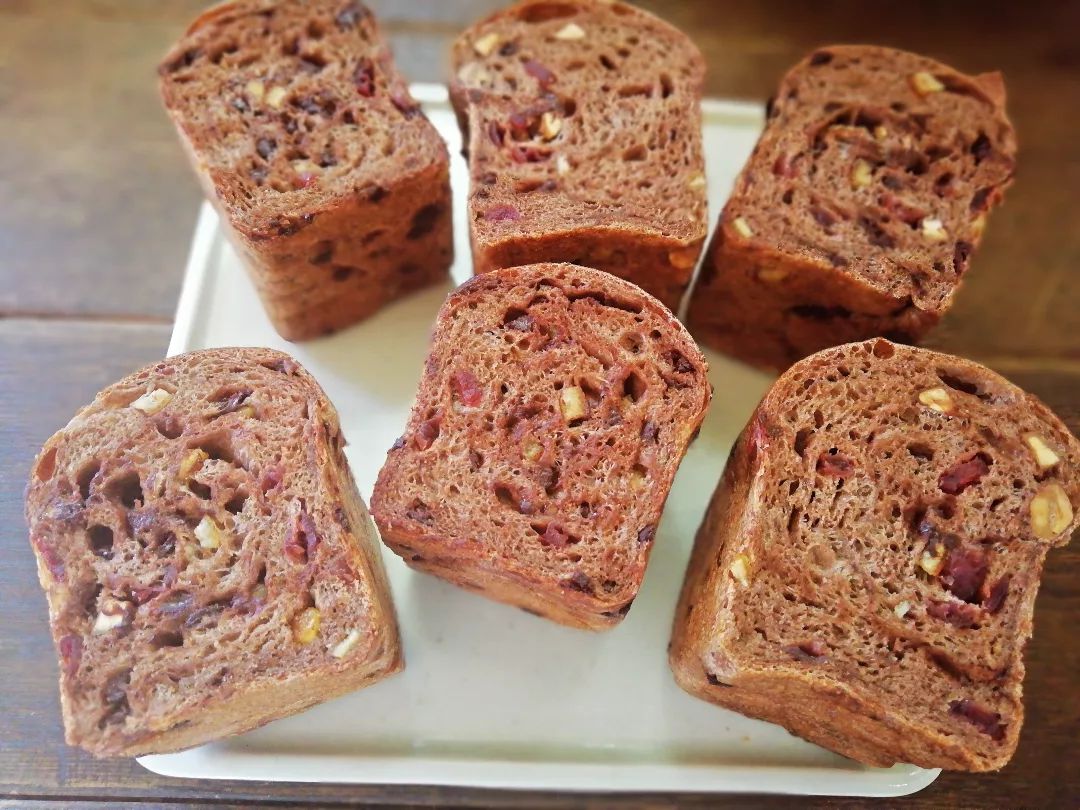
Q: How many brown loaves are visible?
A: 6